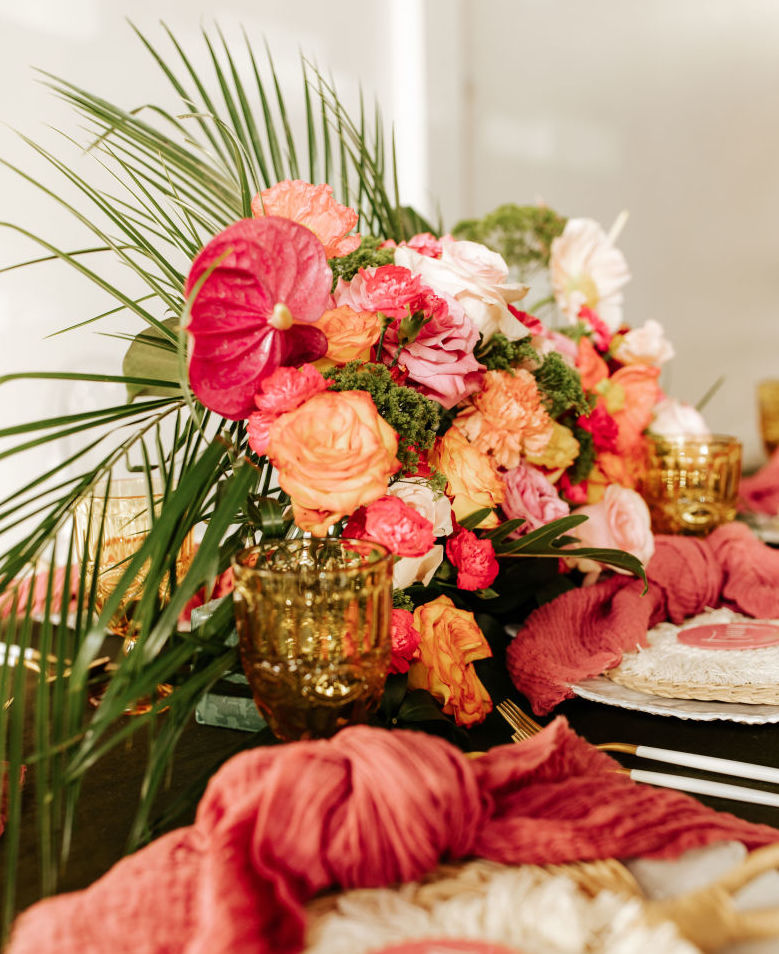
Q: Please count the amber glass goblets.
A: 4